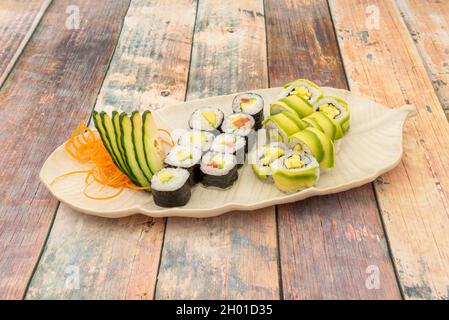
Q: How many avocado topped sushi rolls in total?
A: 8